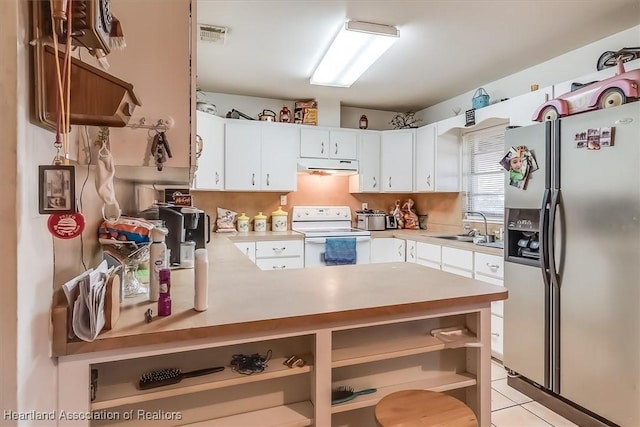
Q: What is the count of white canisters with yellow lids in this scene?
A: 3